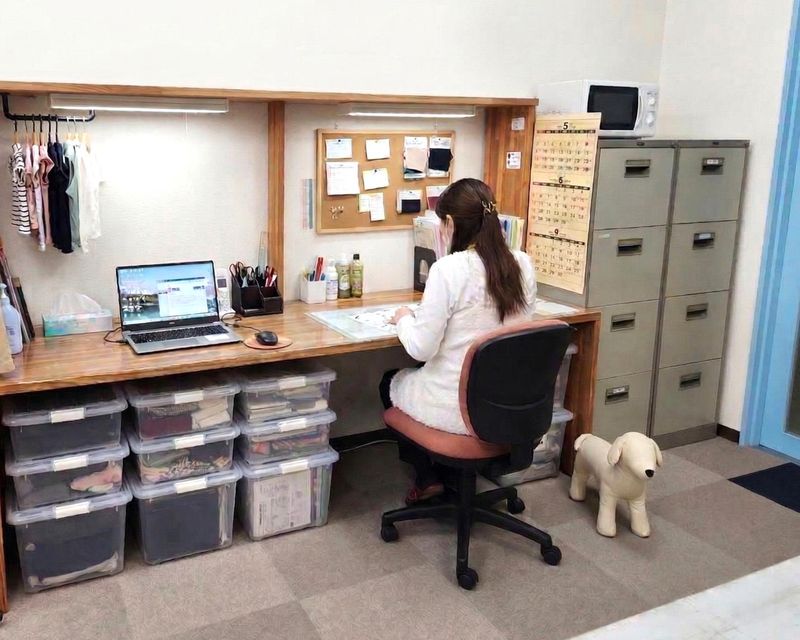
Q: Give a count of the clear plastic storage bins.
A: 11